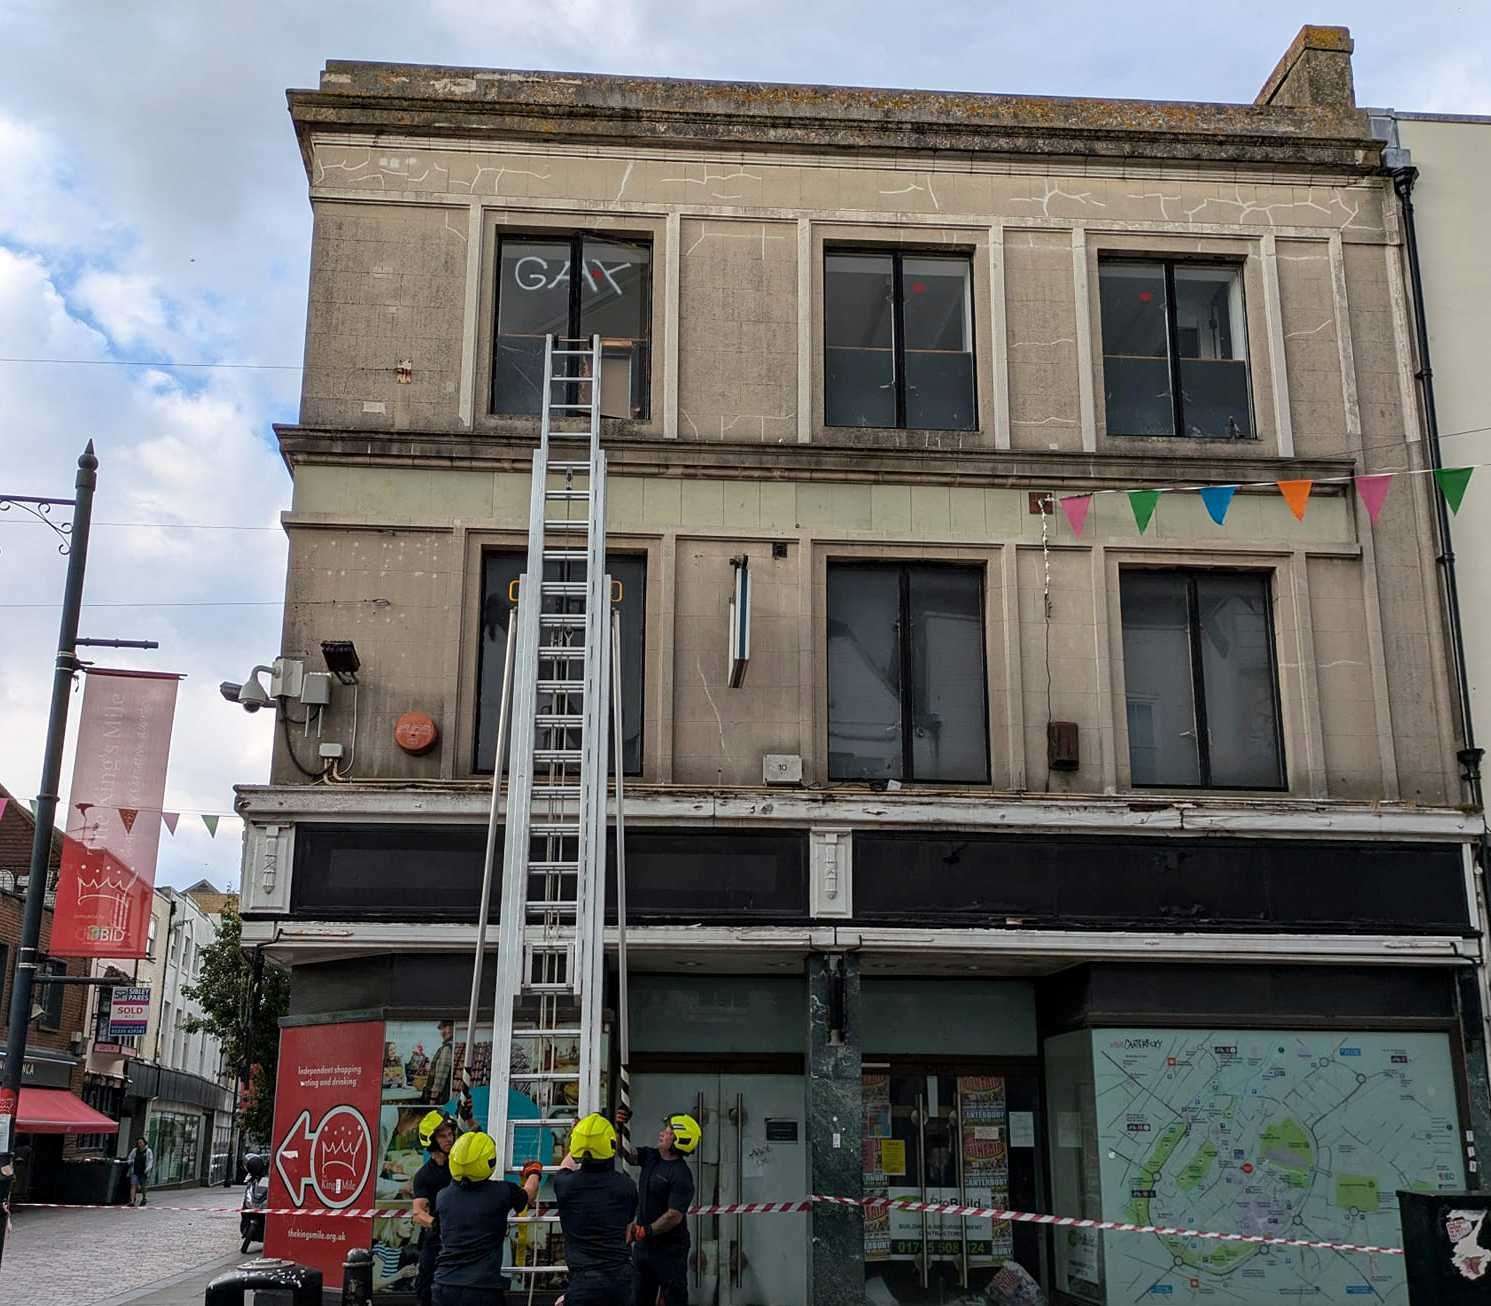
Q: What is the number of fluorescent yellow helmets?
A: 4